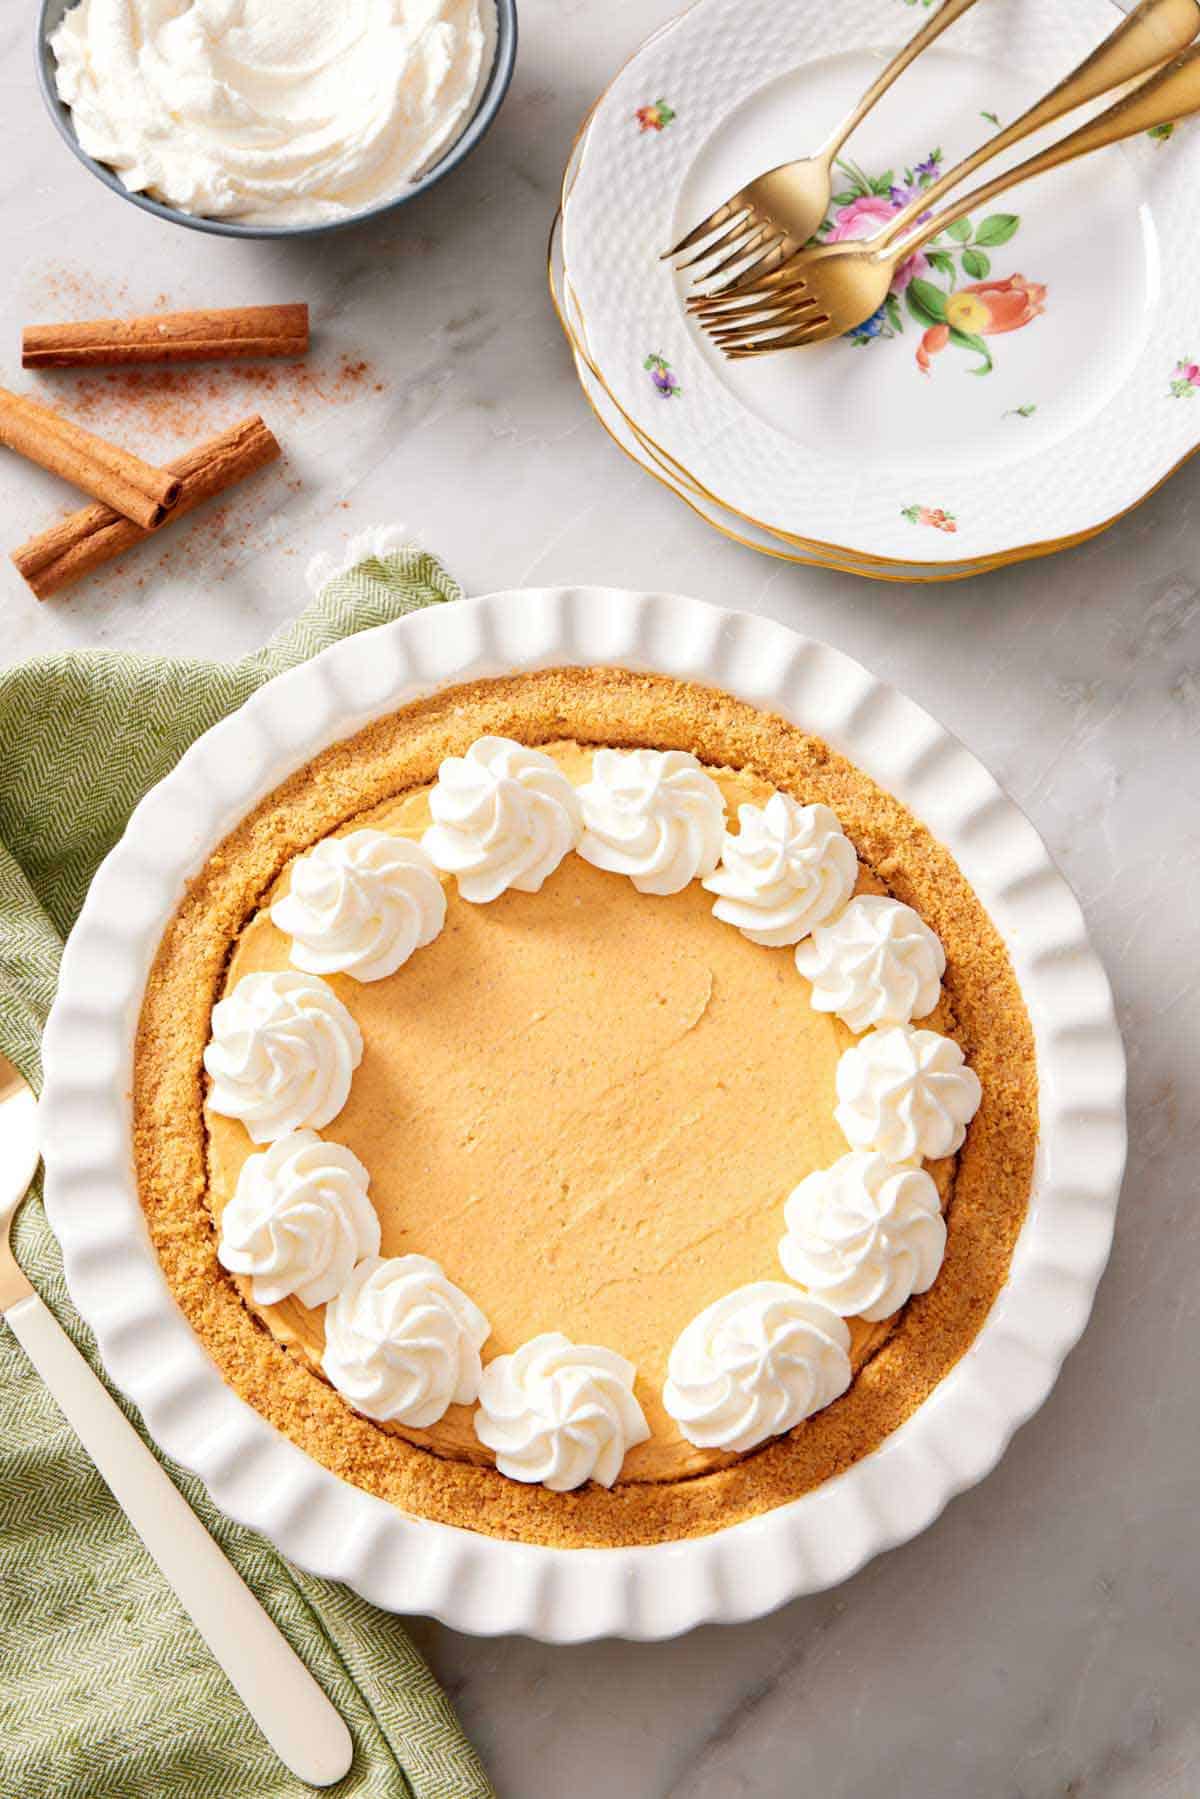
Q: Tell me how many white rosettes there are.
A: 12